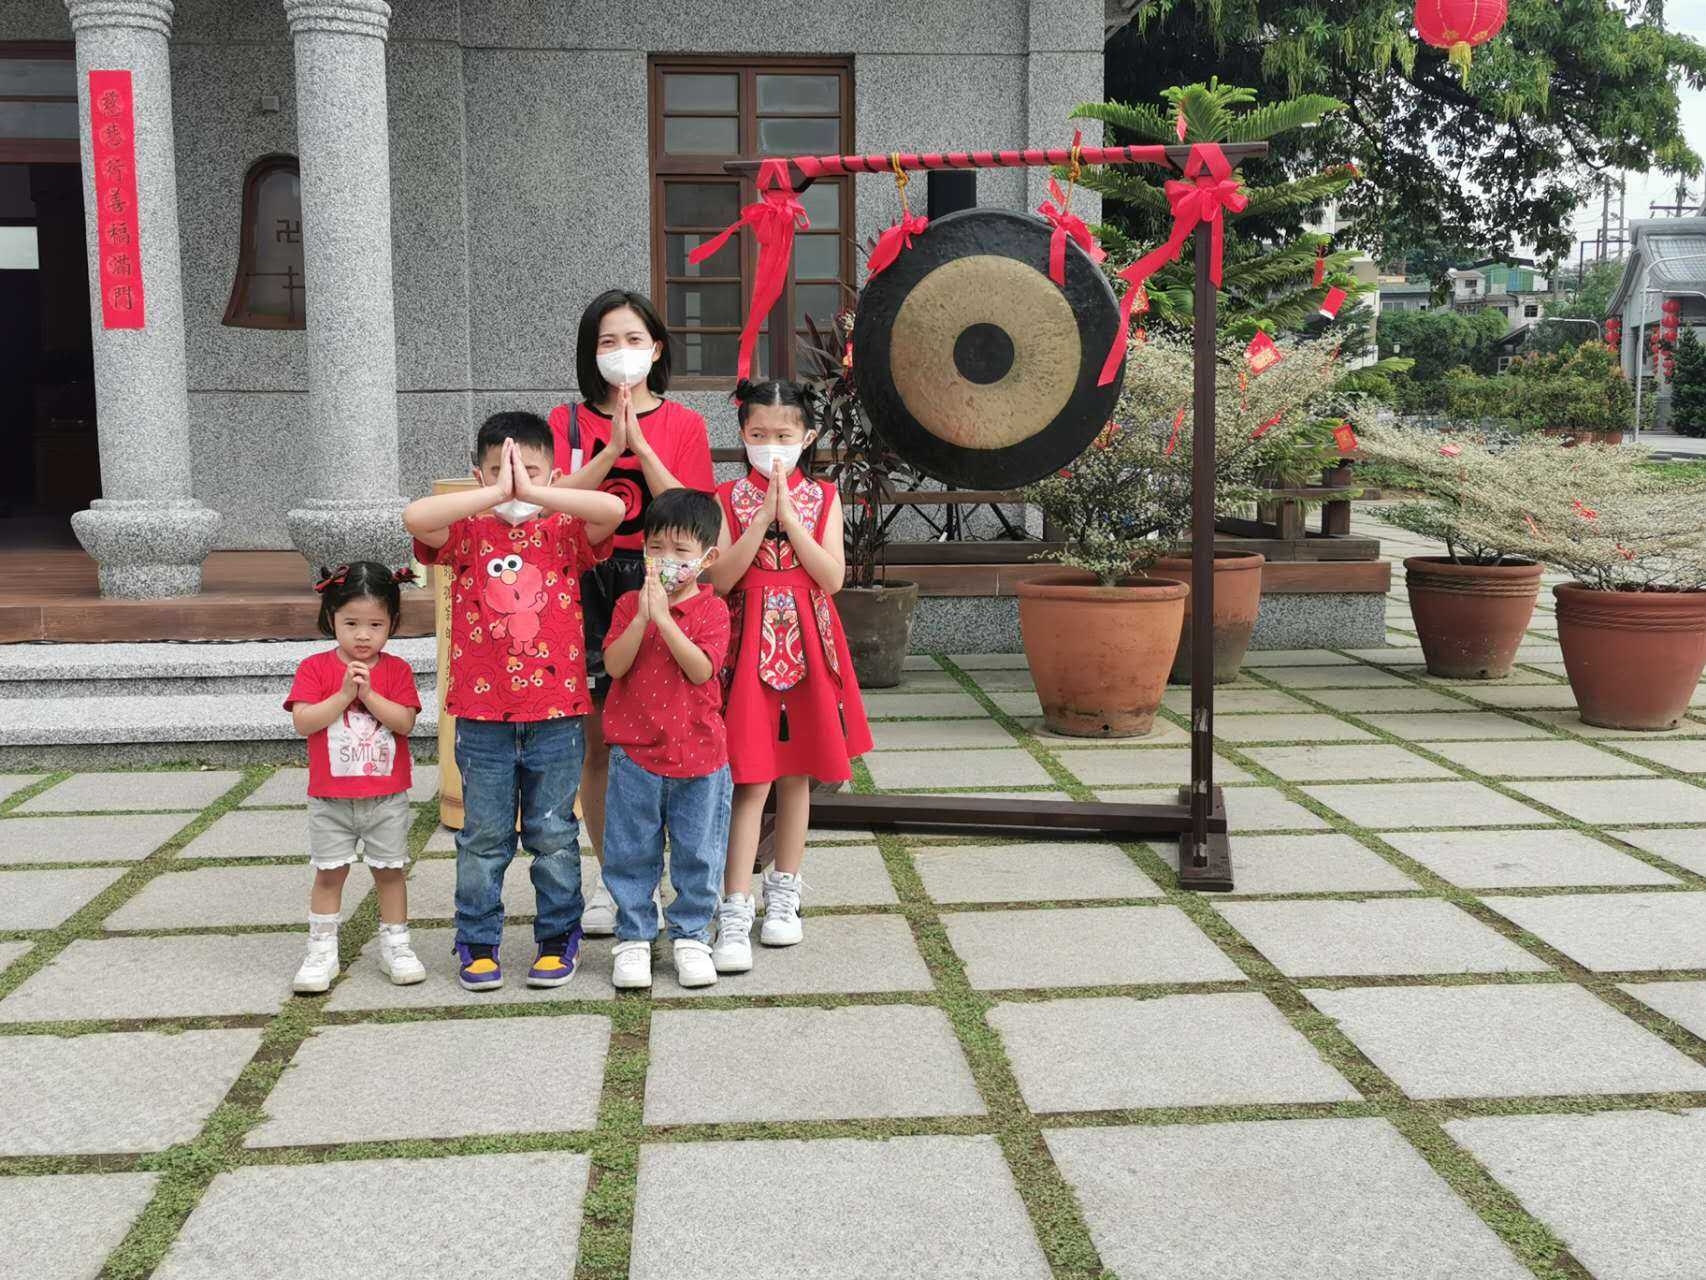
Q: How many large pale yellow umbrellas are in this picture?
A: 0